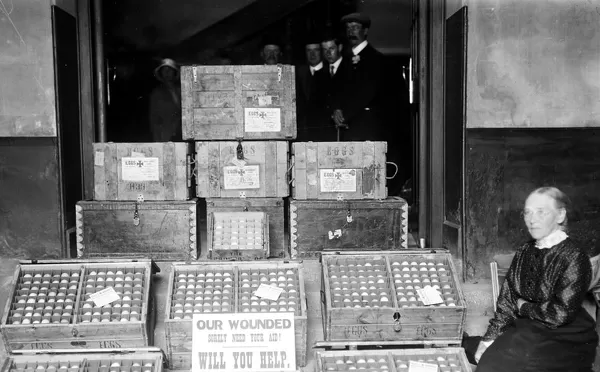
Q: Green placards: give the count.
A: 0